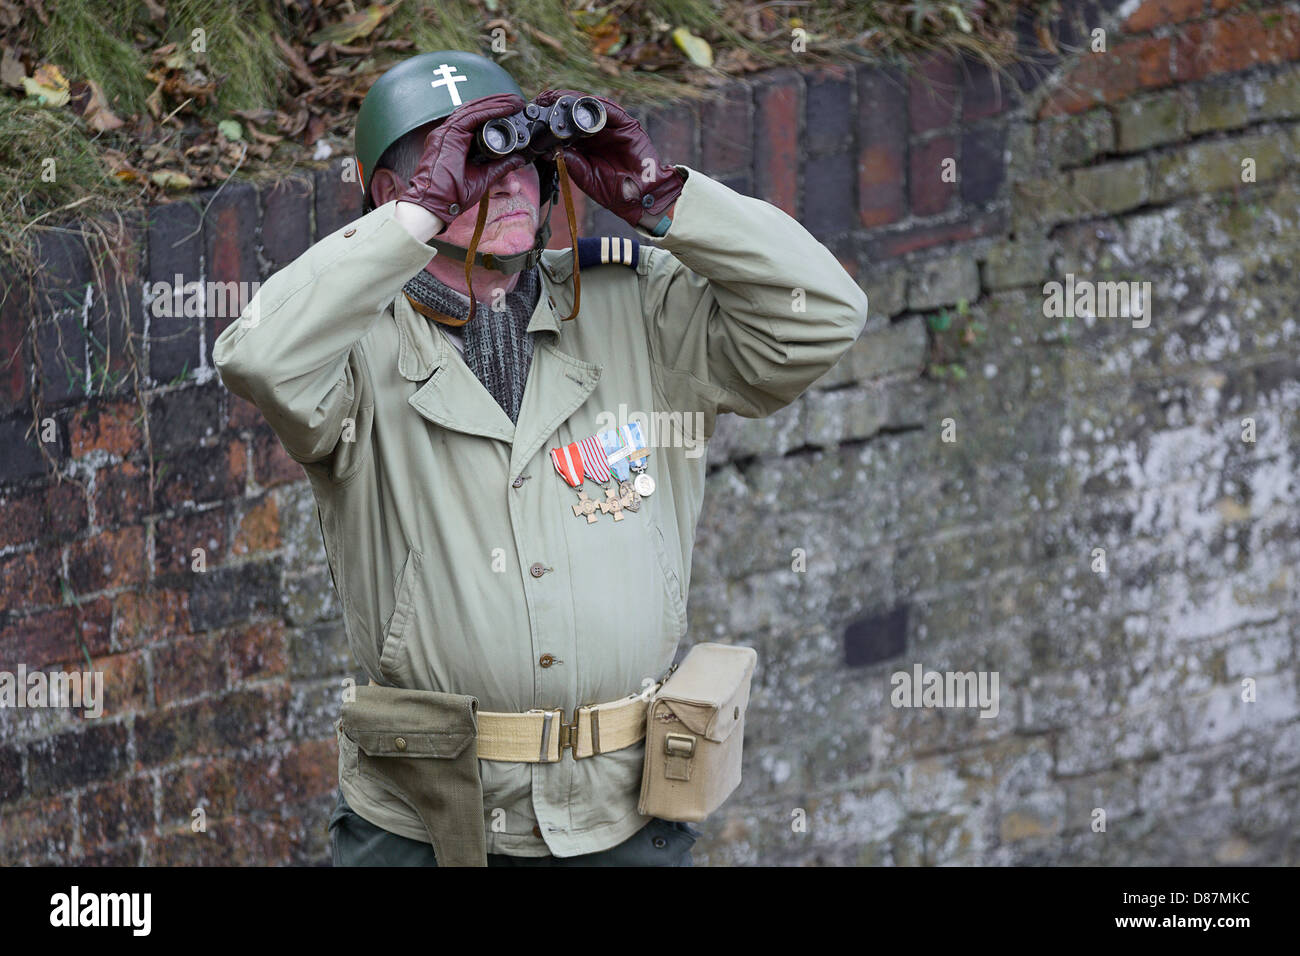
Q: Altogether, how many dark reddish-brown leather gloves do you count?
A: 2